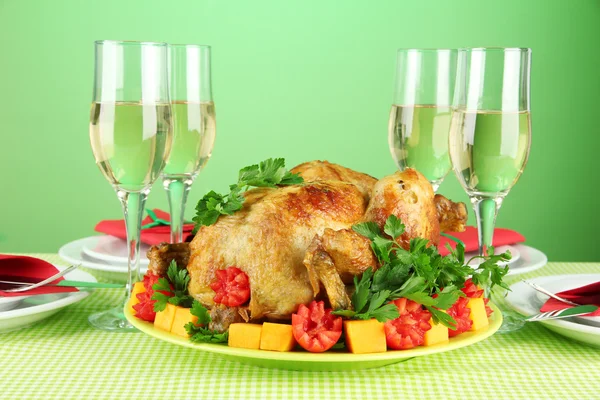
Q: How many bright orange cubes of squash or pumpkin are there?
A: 8